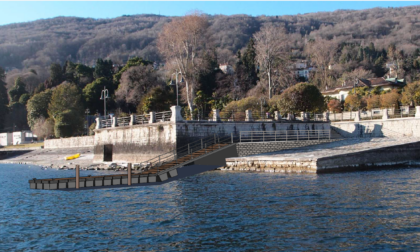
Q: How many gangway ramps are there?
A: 1